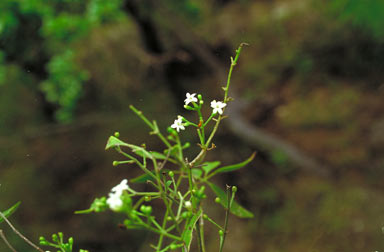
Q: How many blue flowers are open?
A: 0